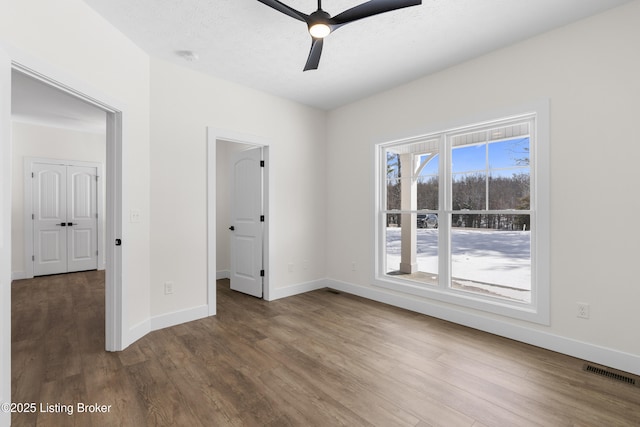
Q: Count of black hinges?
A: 3